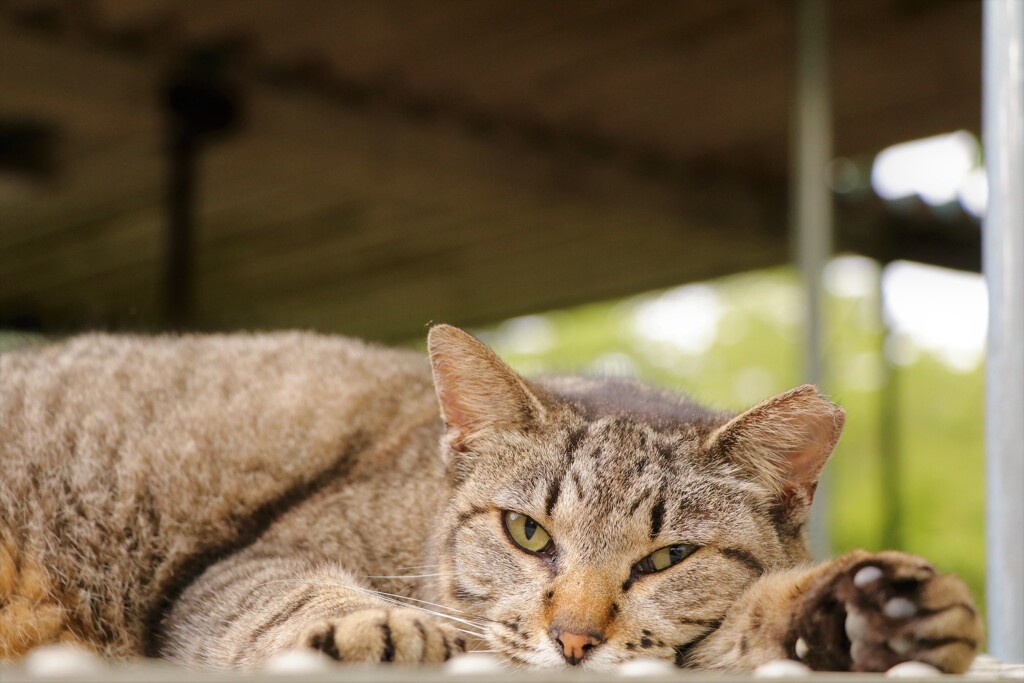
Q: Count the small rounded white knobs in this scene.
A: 6